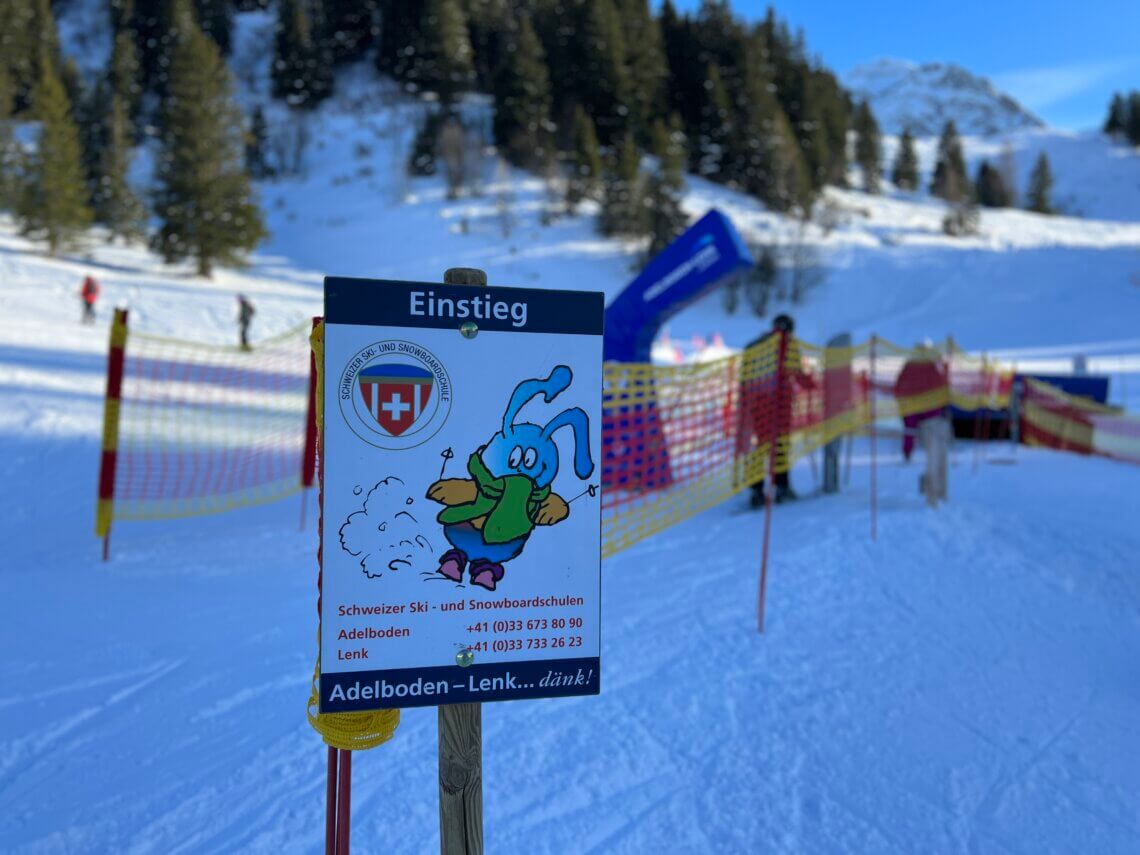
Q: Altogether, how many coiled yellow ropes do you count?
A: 1